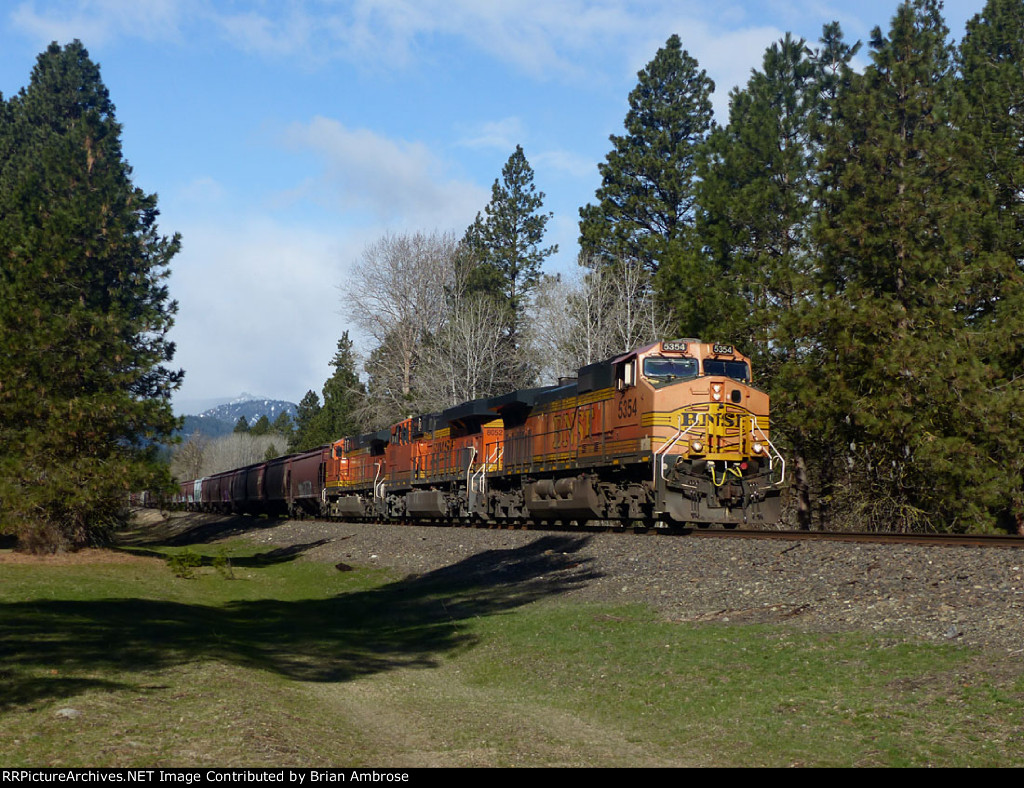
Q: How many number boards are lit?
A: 2